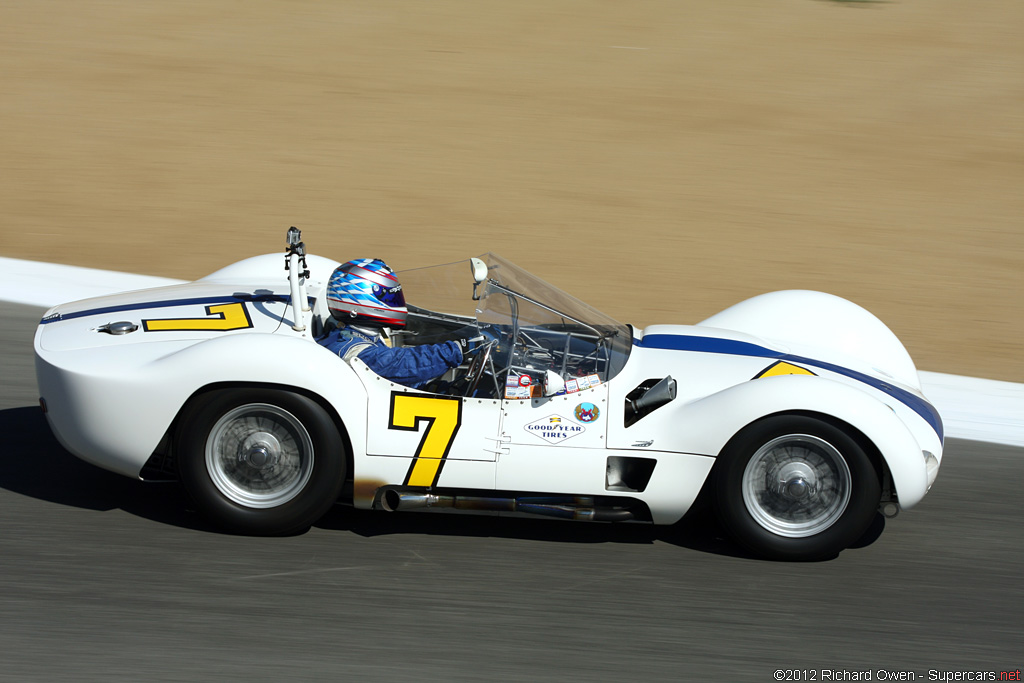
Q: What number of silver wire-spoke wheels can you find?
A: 2